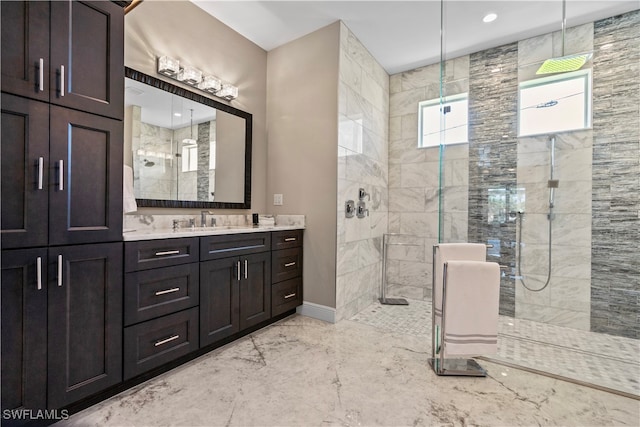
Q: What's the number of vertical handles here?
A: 8